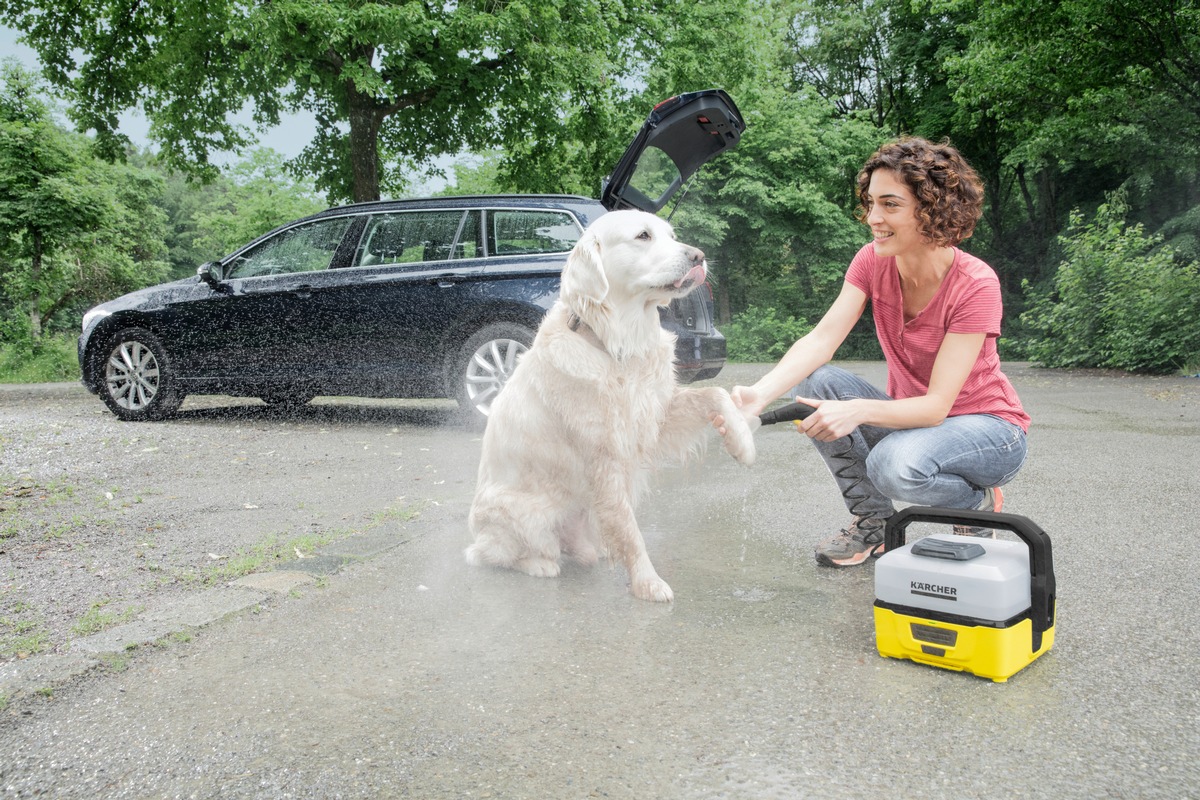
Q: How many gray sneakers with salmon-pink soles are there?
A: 2